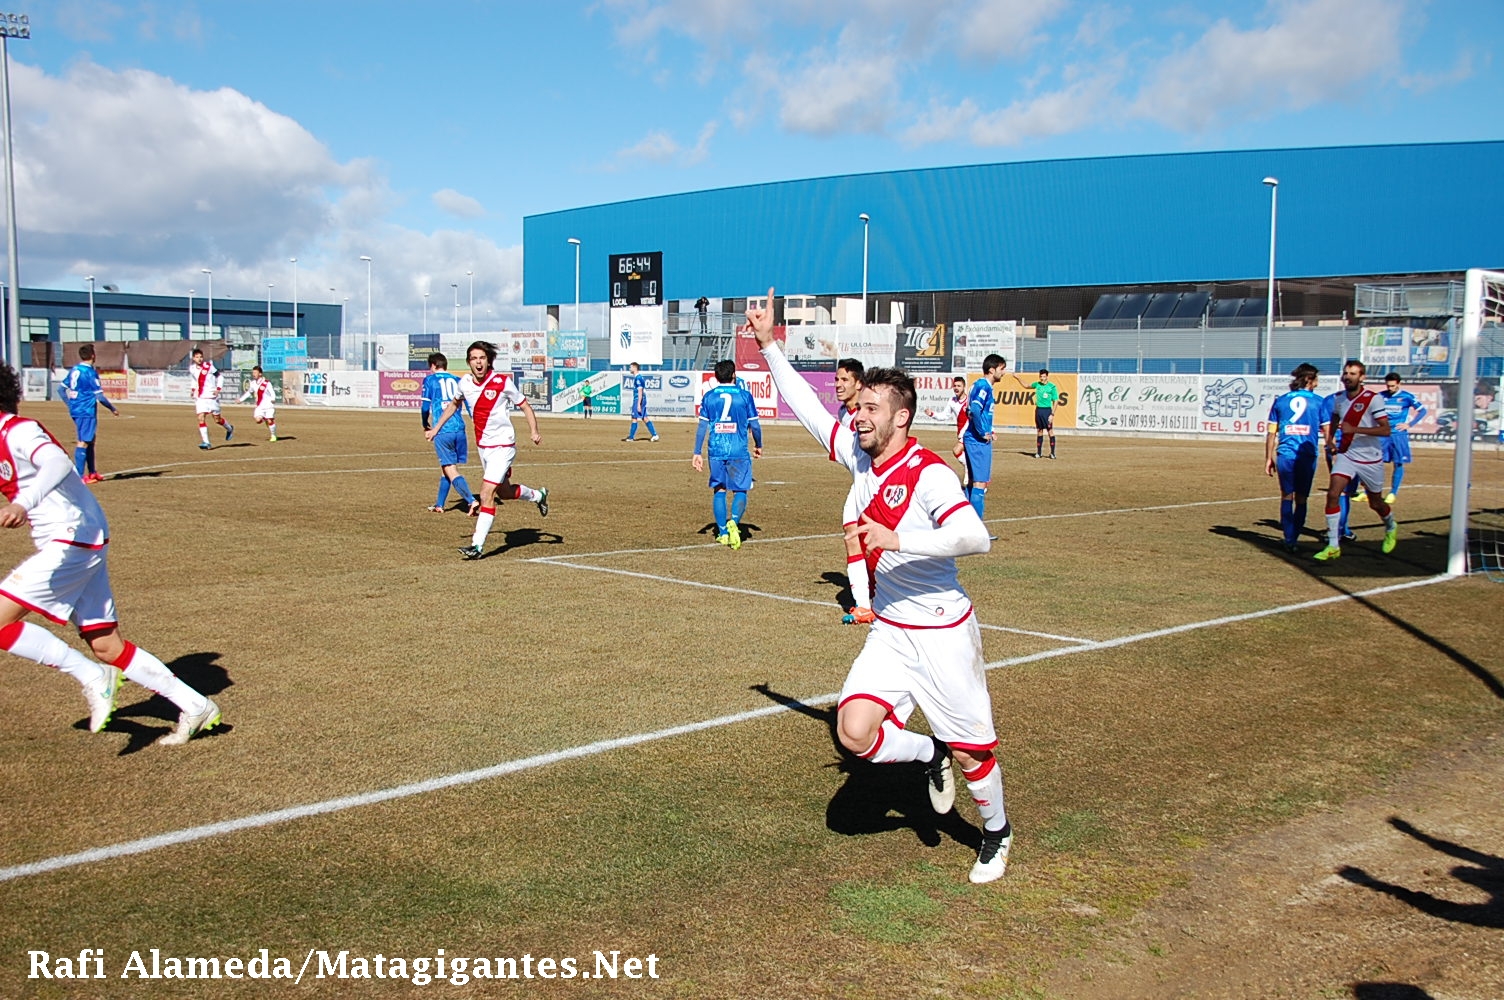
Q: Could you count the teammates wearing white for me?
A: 8